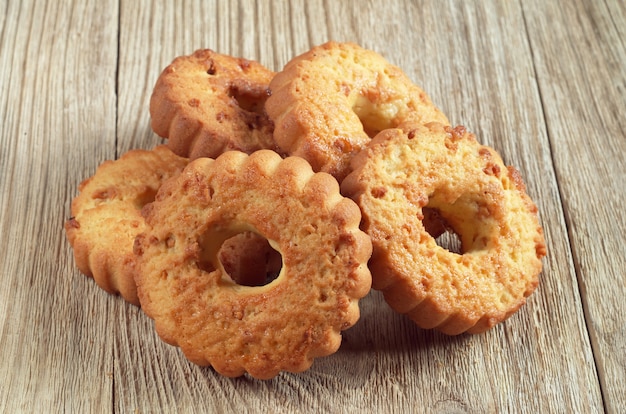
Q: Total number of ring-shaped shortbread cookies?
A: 5